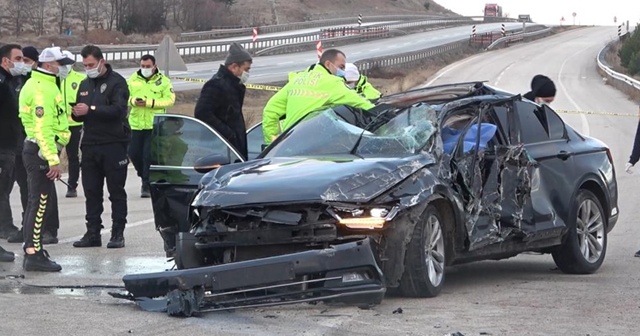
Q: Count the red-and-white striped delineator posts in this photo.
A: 2